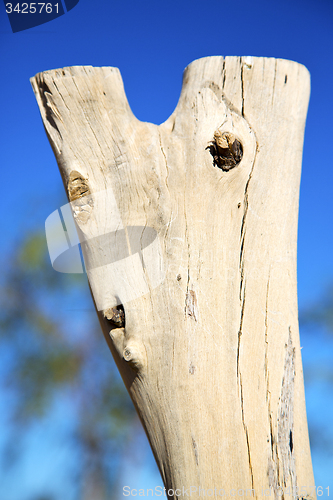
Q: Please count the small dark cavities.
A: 2